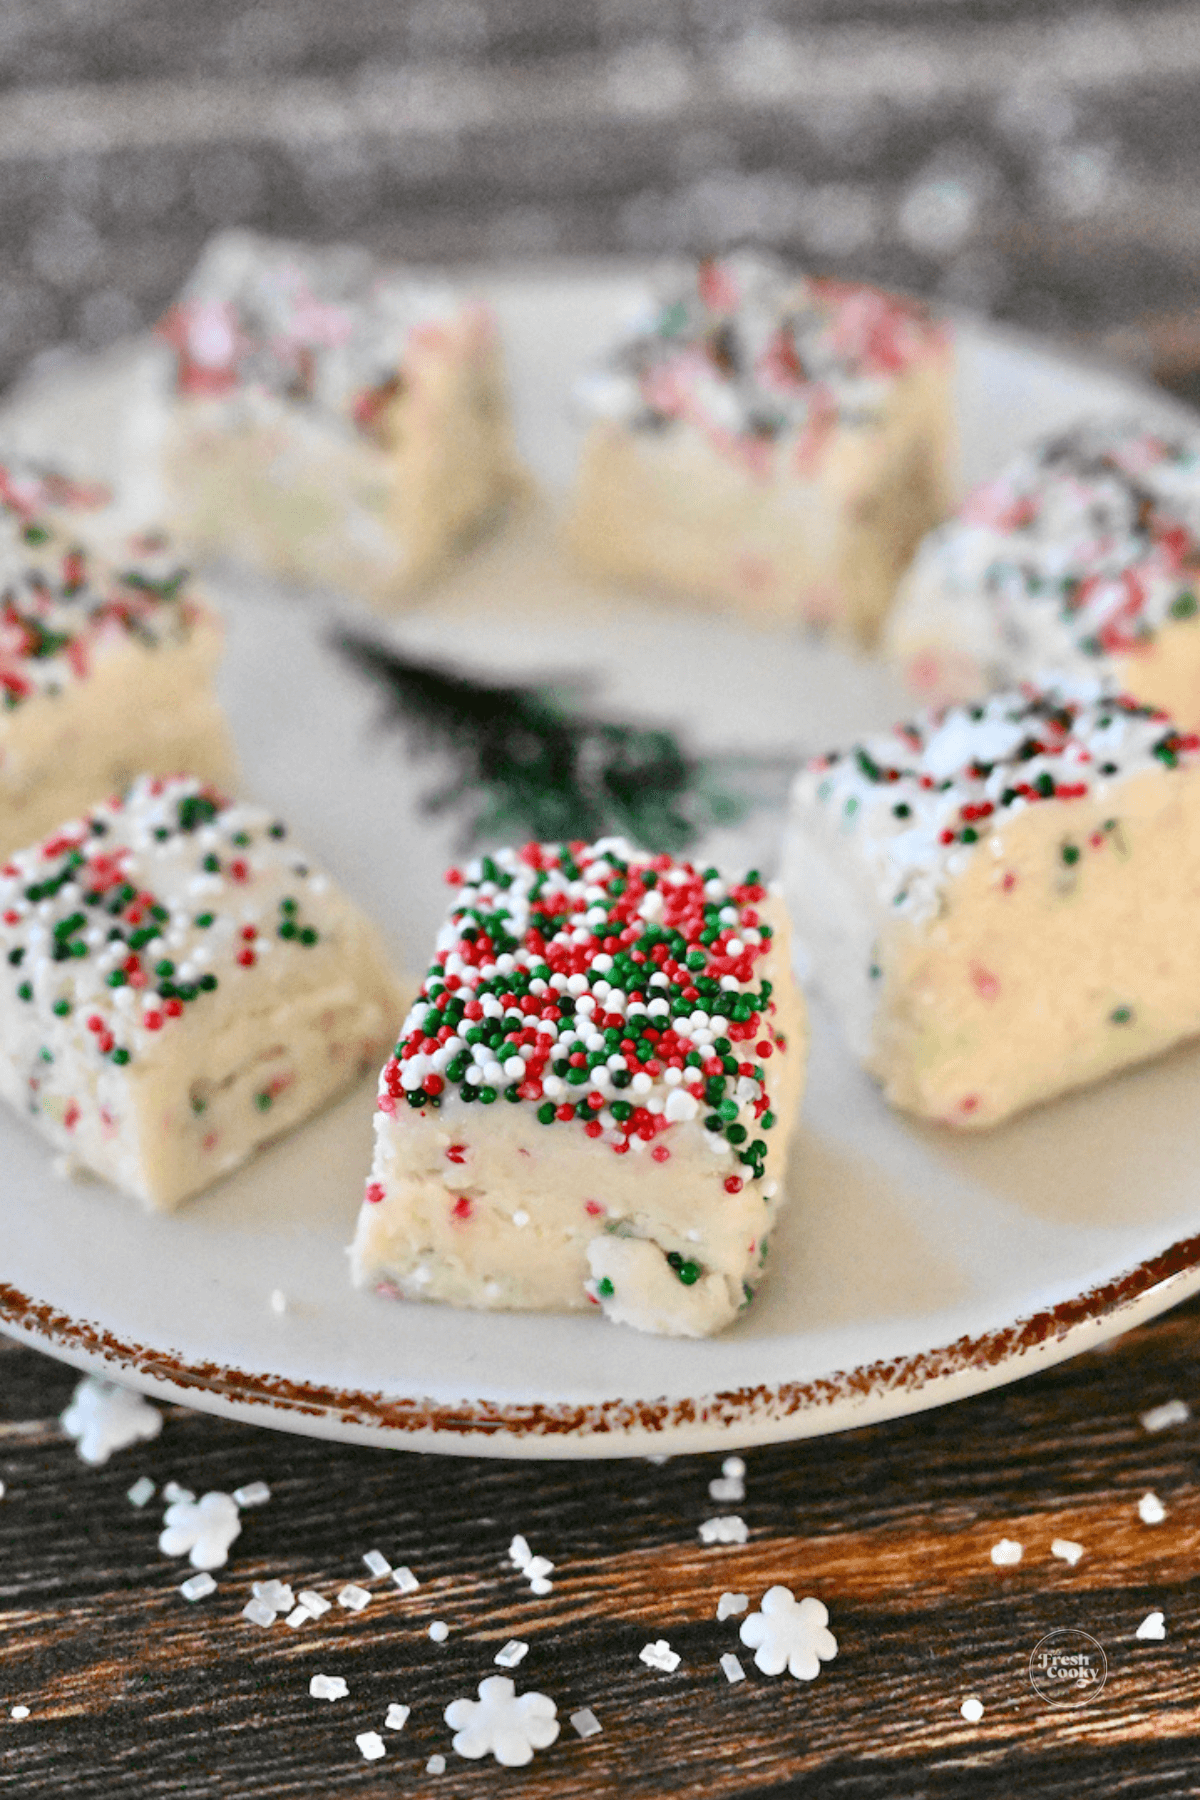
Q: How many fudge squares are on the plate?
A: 7